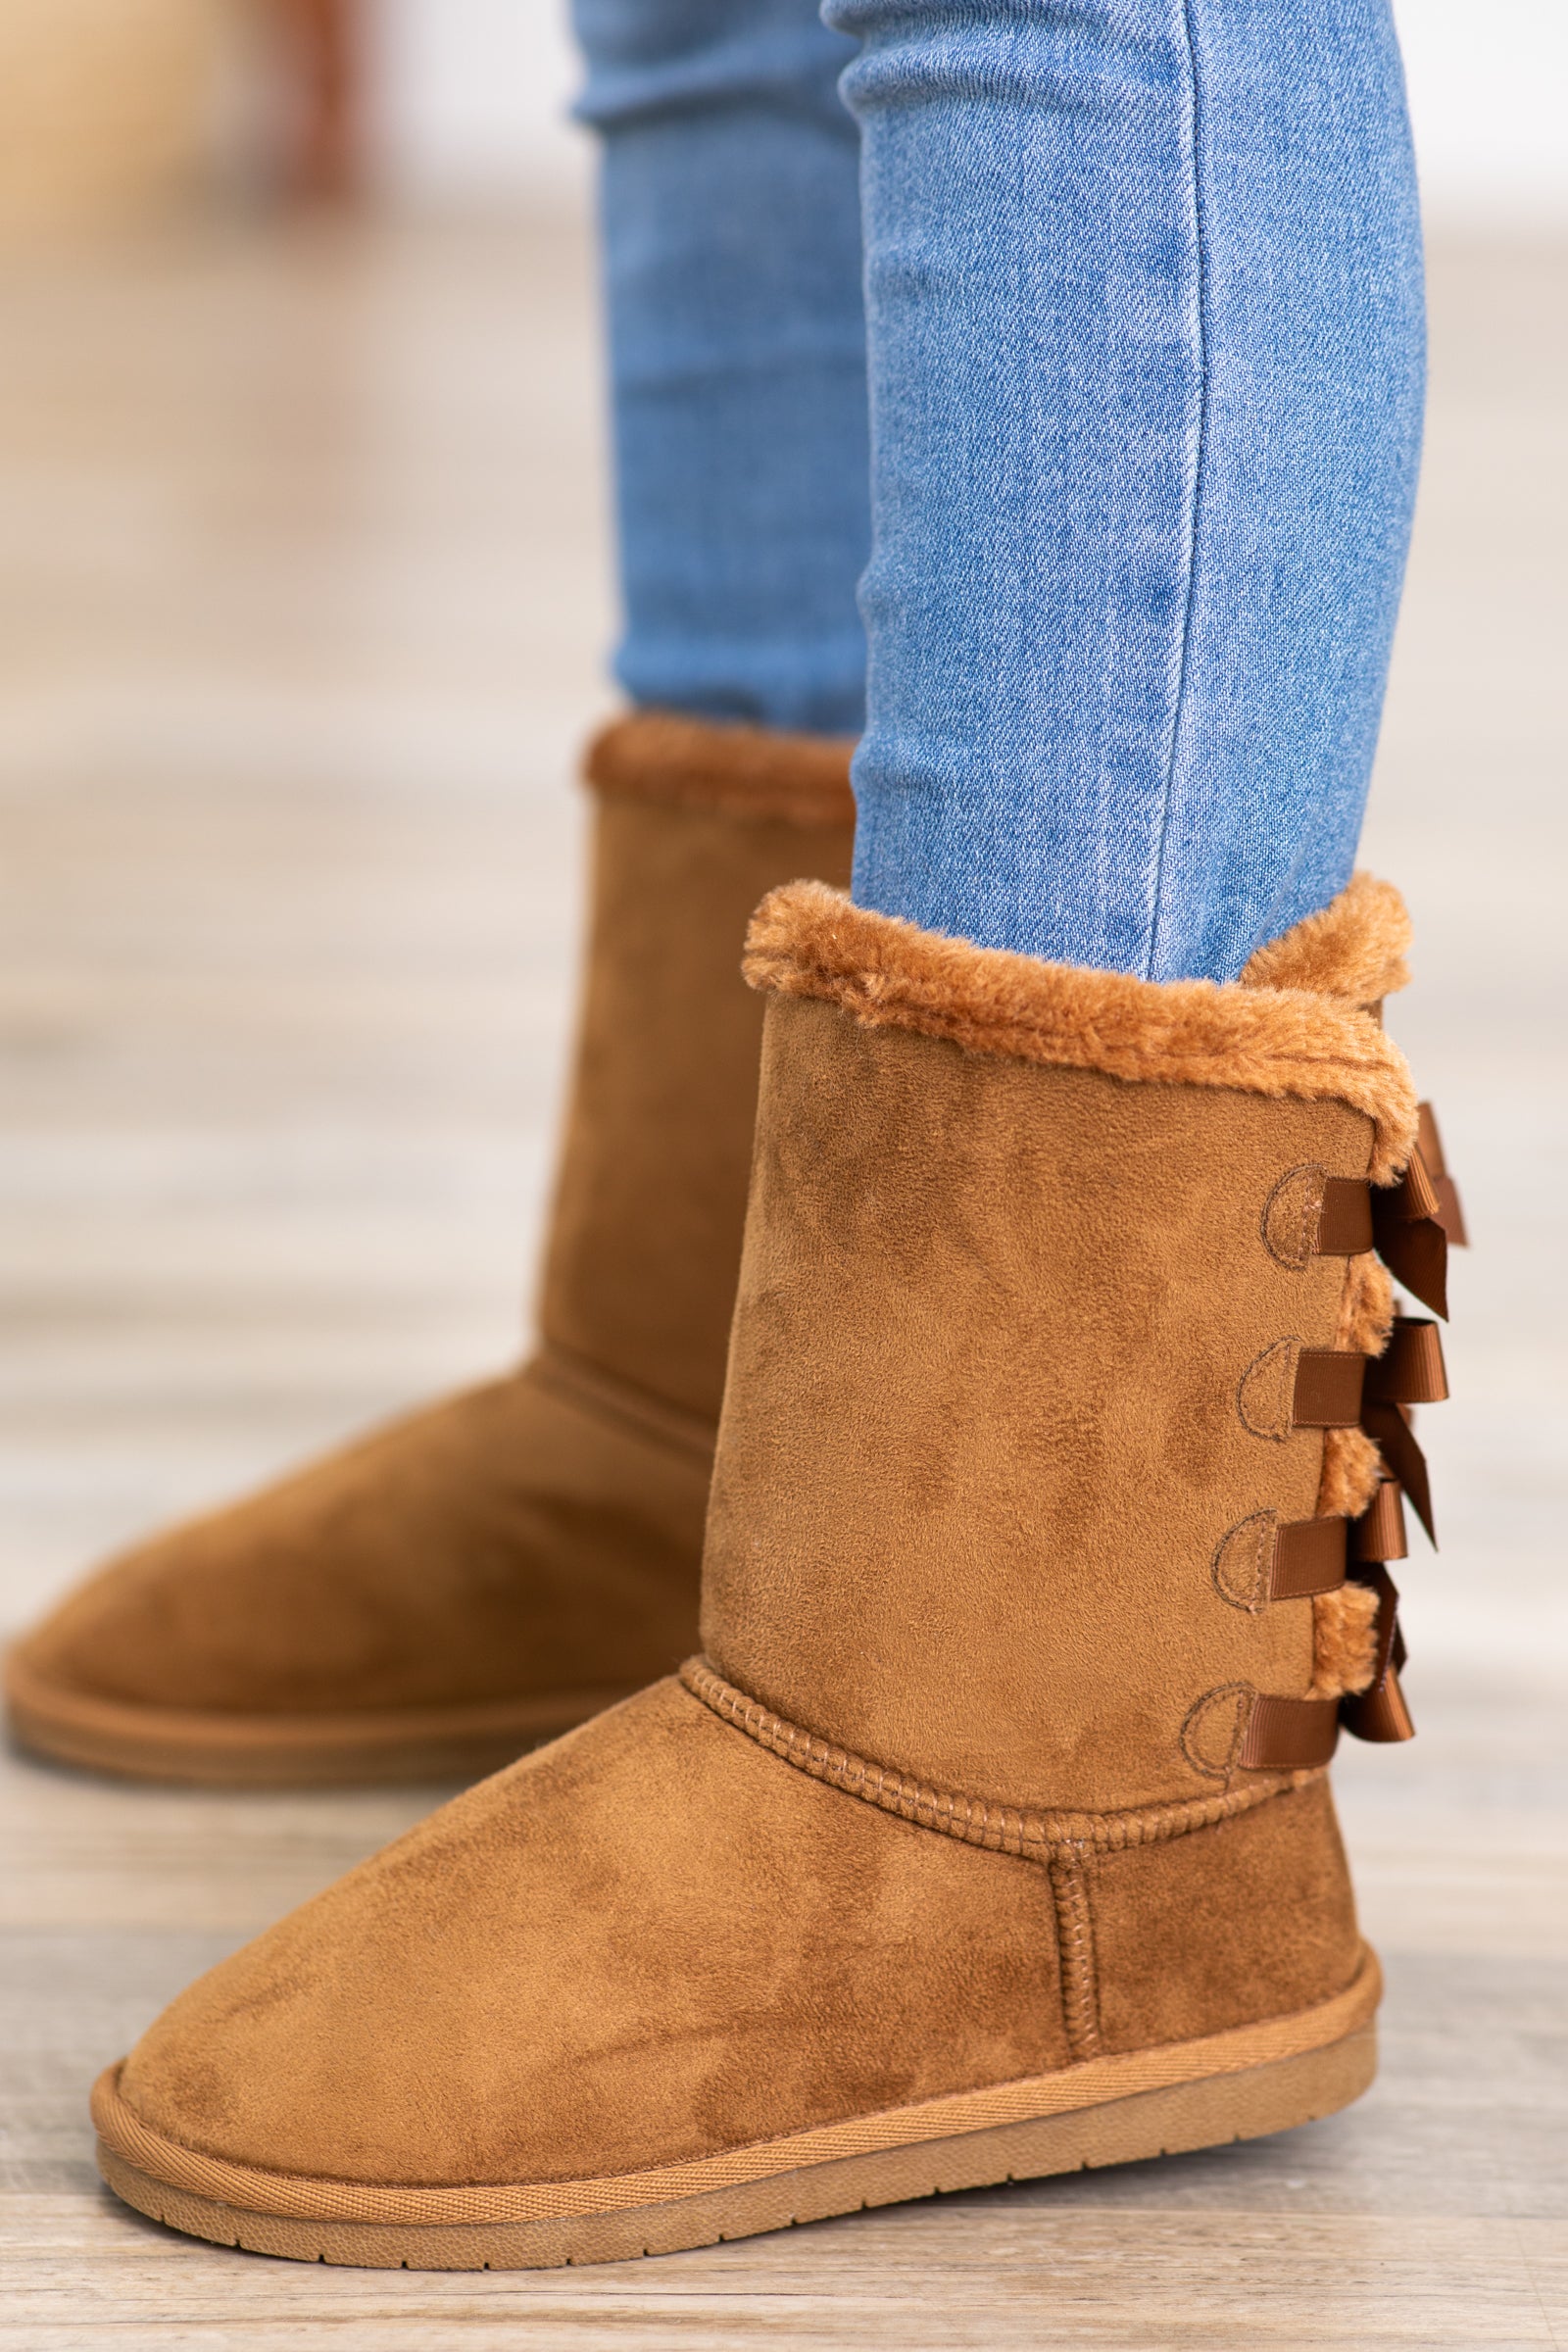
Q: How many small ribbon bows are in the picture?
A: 4